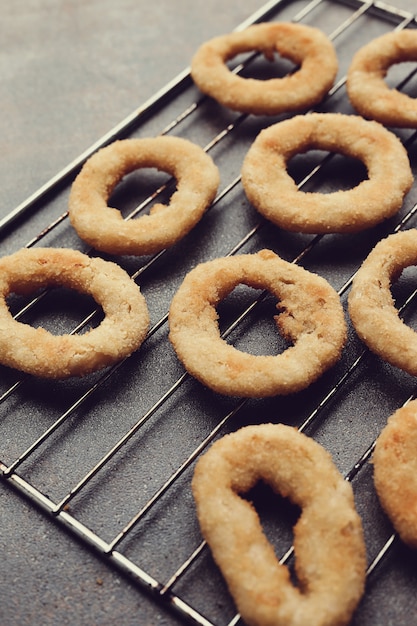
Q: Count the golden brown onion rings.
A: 9